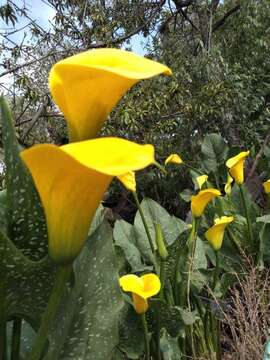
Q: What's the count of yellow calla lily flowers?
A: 11